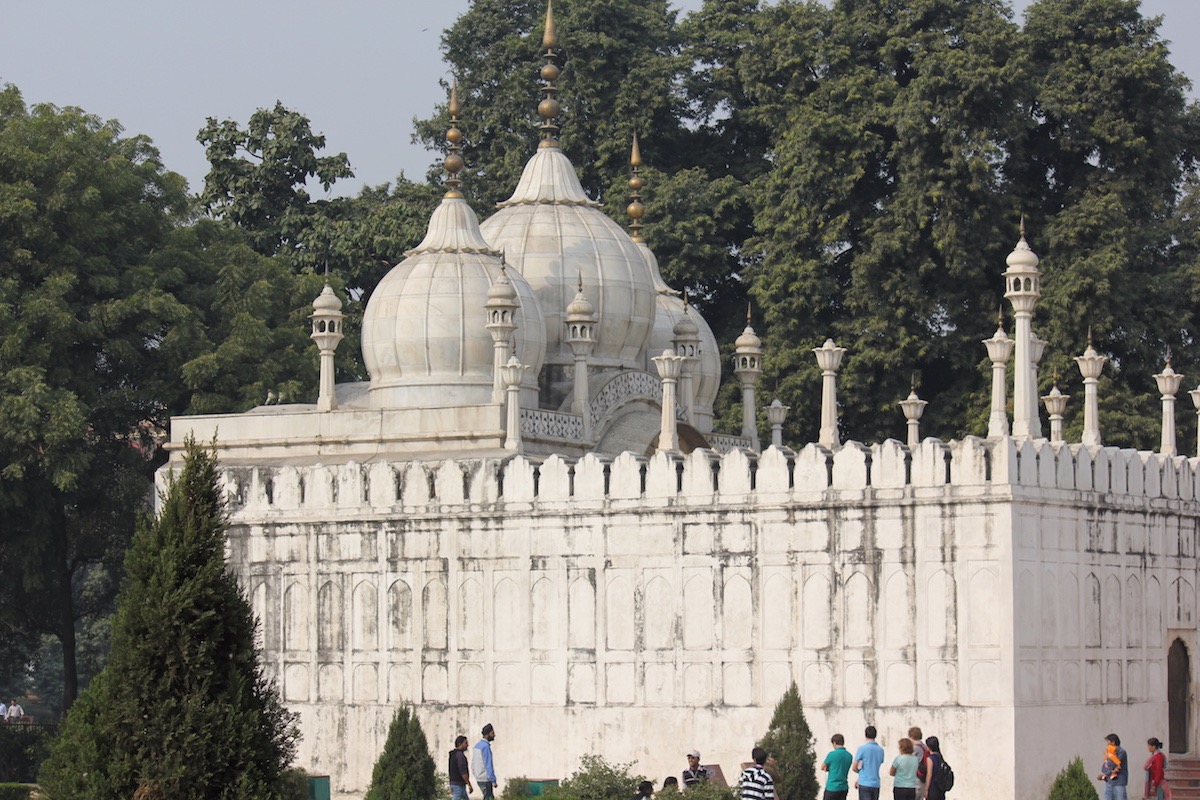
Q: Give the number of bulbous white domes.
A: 3